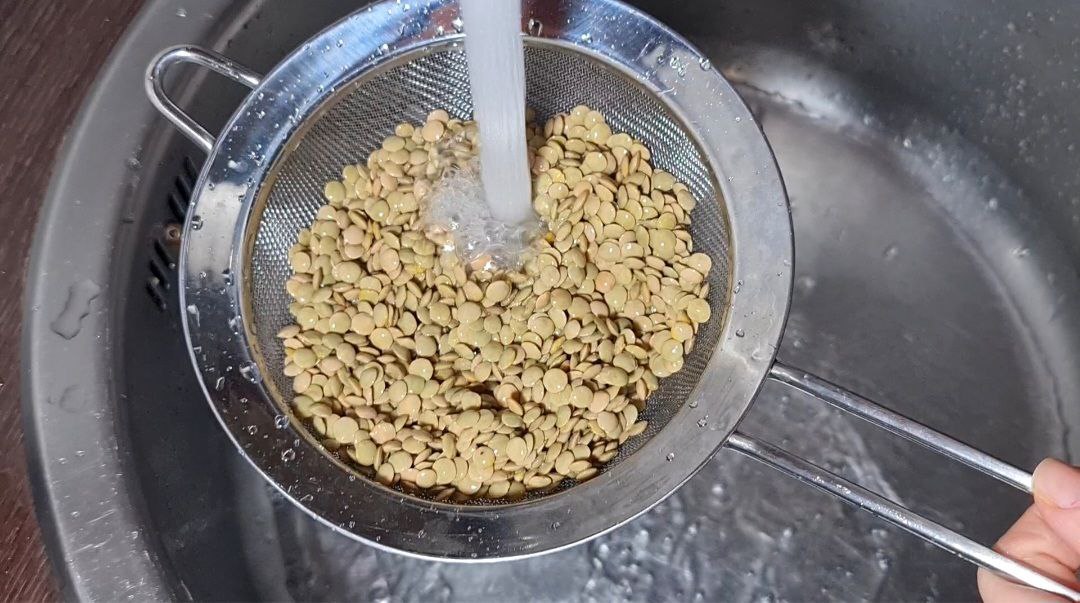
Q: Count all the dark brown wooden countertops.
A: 1